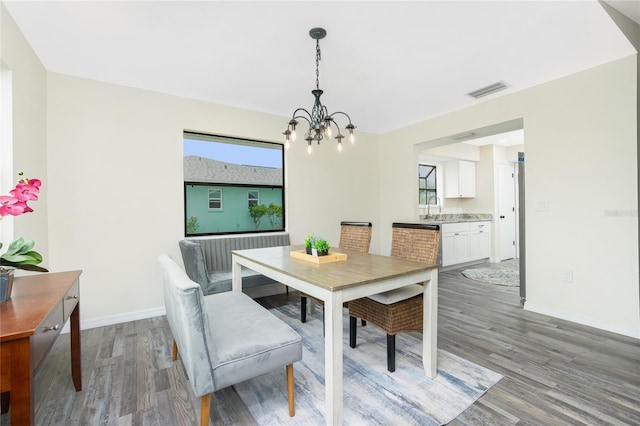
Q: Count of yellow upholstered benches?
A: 0